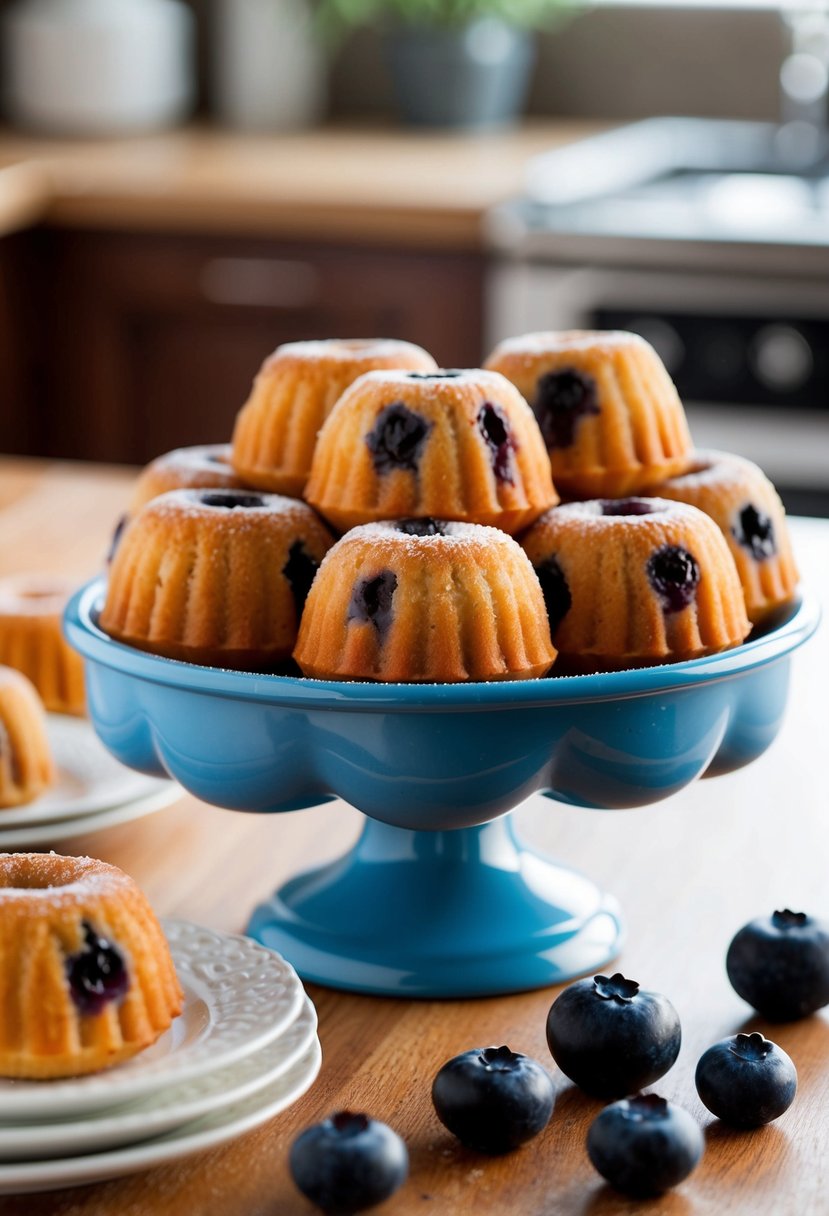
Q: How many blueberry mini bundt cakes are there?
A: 11